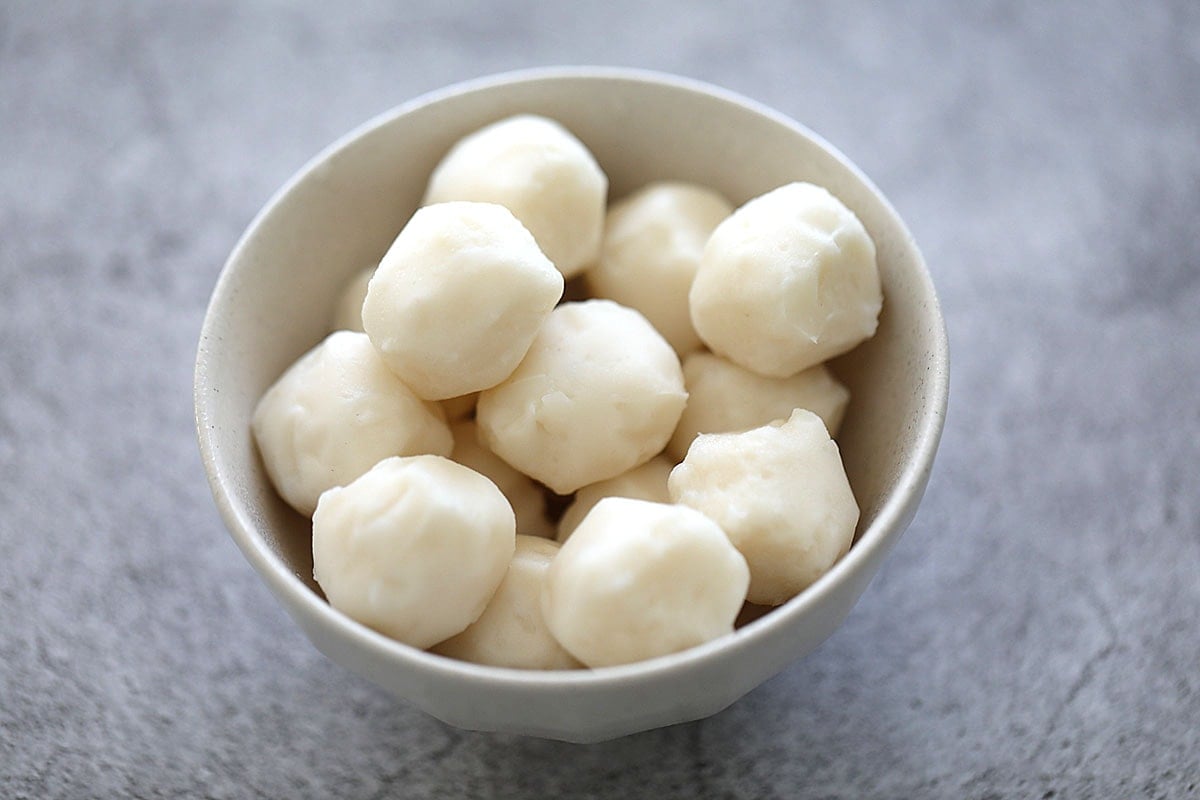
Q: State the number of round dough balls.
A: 14